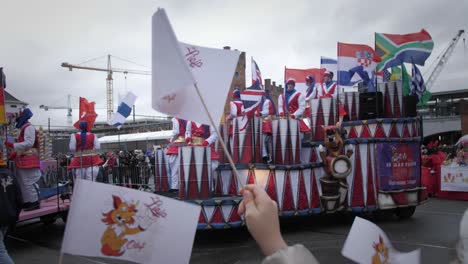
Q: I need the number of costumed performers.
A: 9